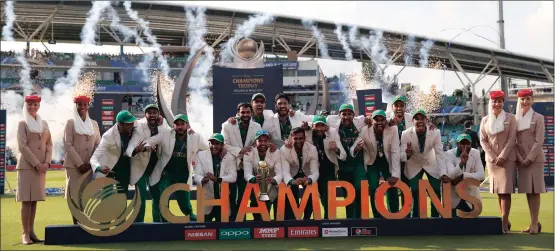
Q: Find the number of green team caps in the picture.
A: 12